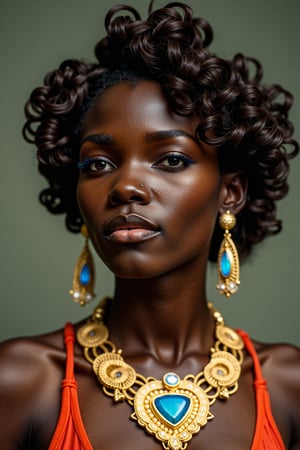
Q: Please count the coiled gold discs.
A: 4